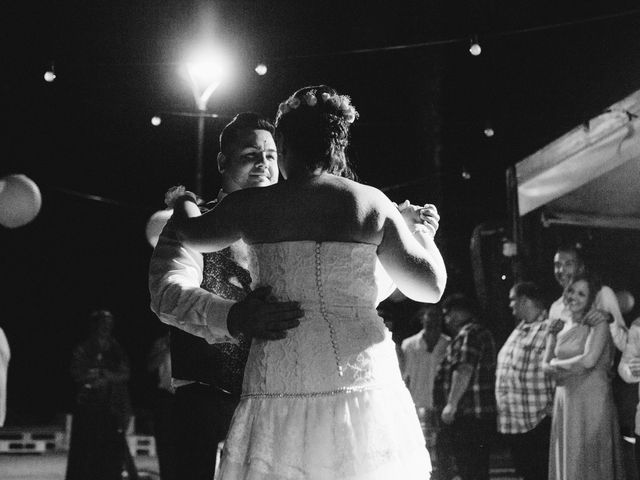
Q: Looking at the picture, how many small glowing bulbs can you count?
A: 6